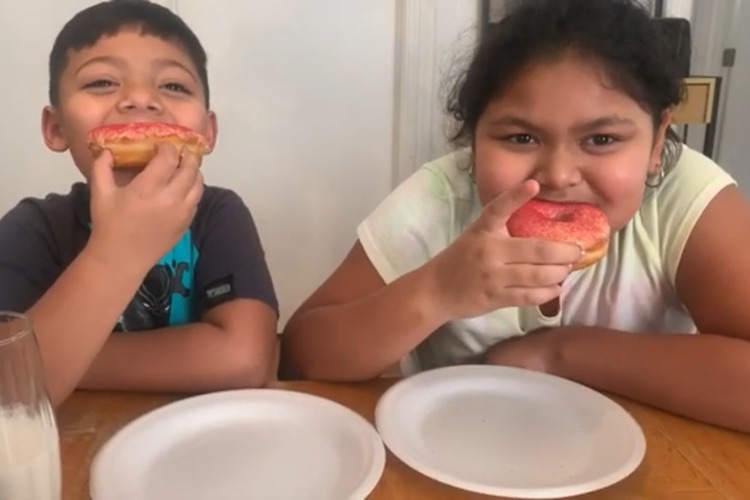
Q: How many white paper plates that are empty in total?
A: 2